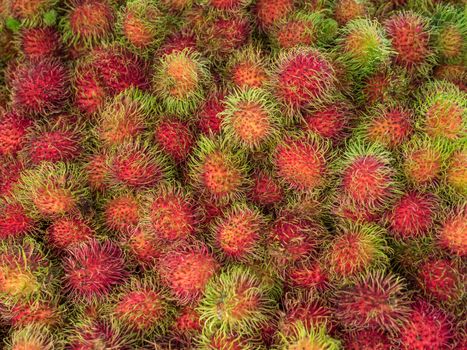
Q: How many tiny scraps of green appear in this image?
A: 2